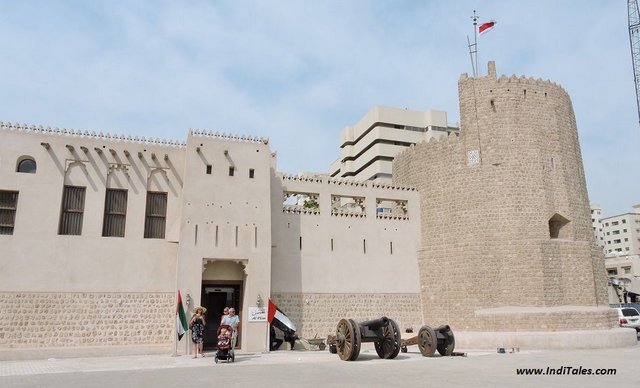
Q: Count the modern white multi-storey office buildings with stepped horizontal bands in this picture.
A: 1